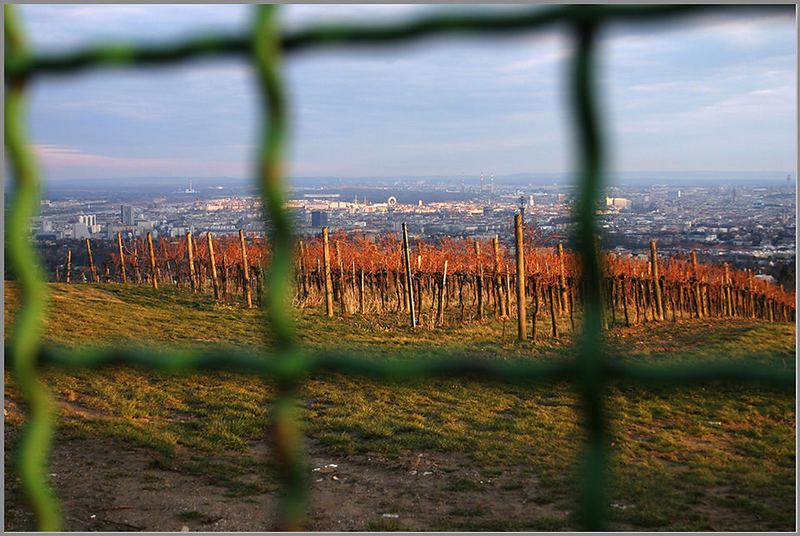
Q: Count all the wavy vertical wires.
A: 3